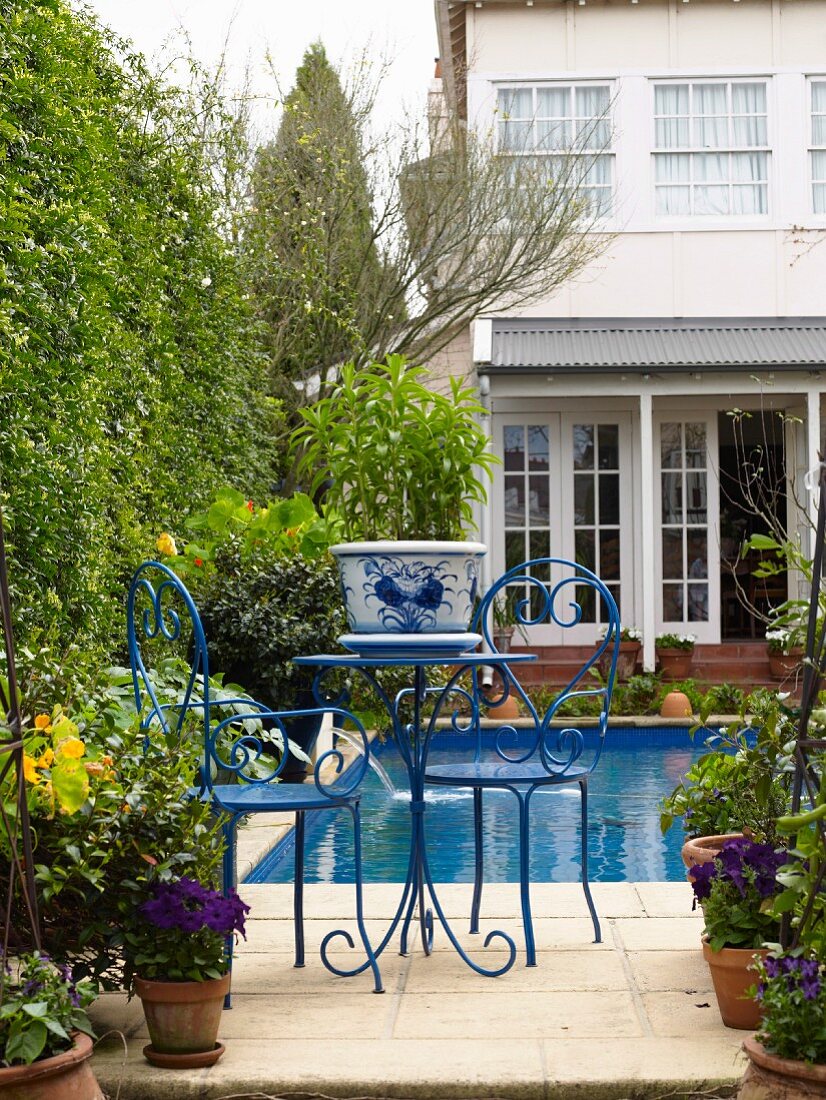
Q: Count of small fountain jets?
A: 1